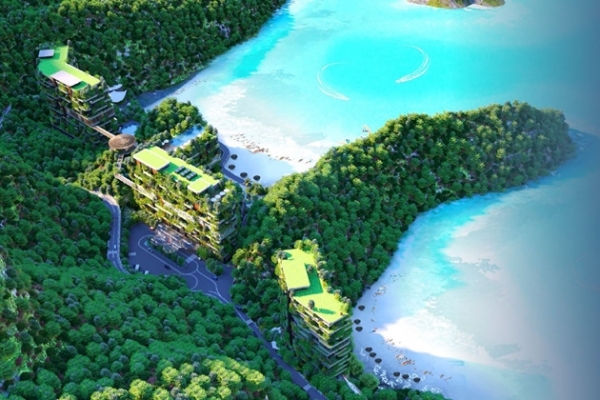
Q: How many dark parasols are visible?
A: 13